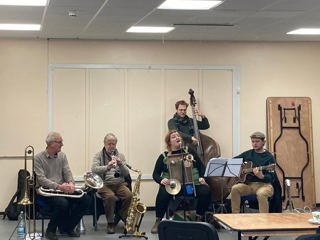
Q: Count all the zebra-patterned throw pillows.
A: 0